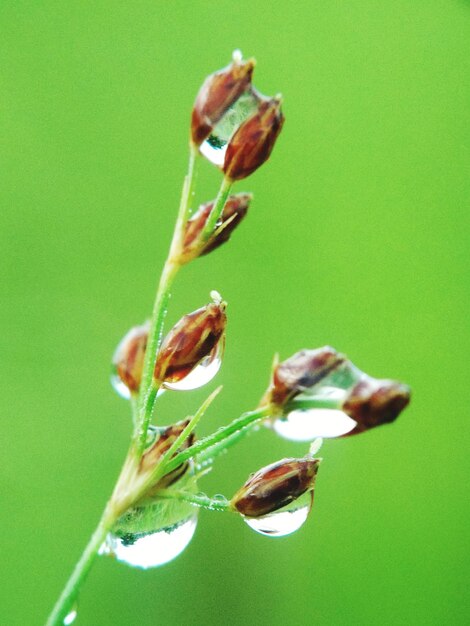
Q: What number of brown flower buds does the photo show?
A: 9